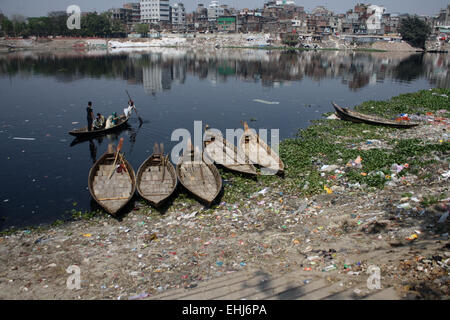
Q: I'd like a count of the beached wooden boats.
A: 6